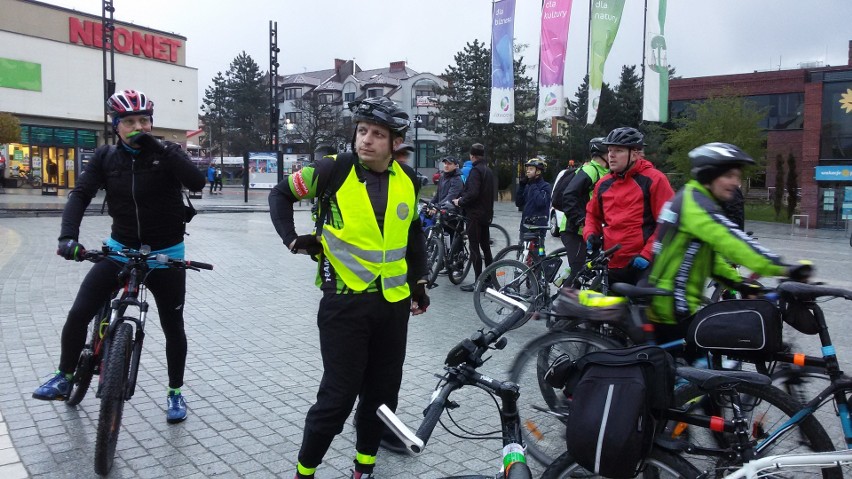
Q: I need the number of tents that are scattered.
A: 0